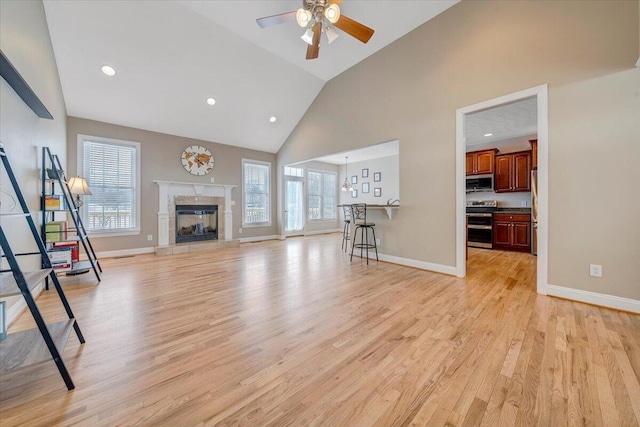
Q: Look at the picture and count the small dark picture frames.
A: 6